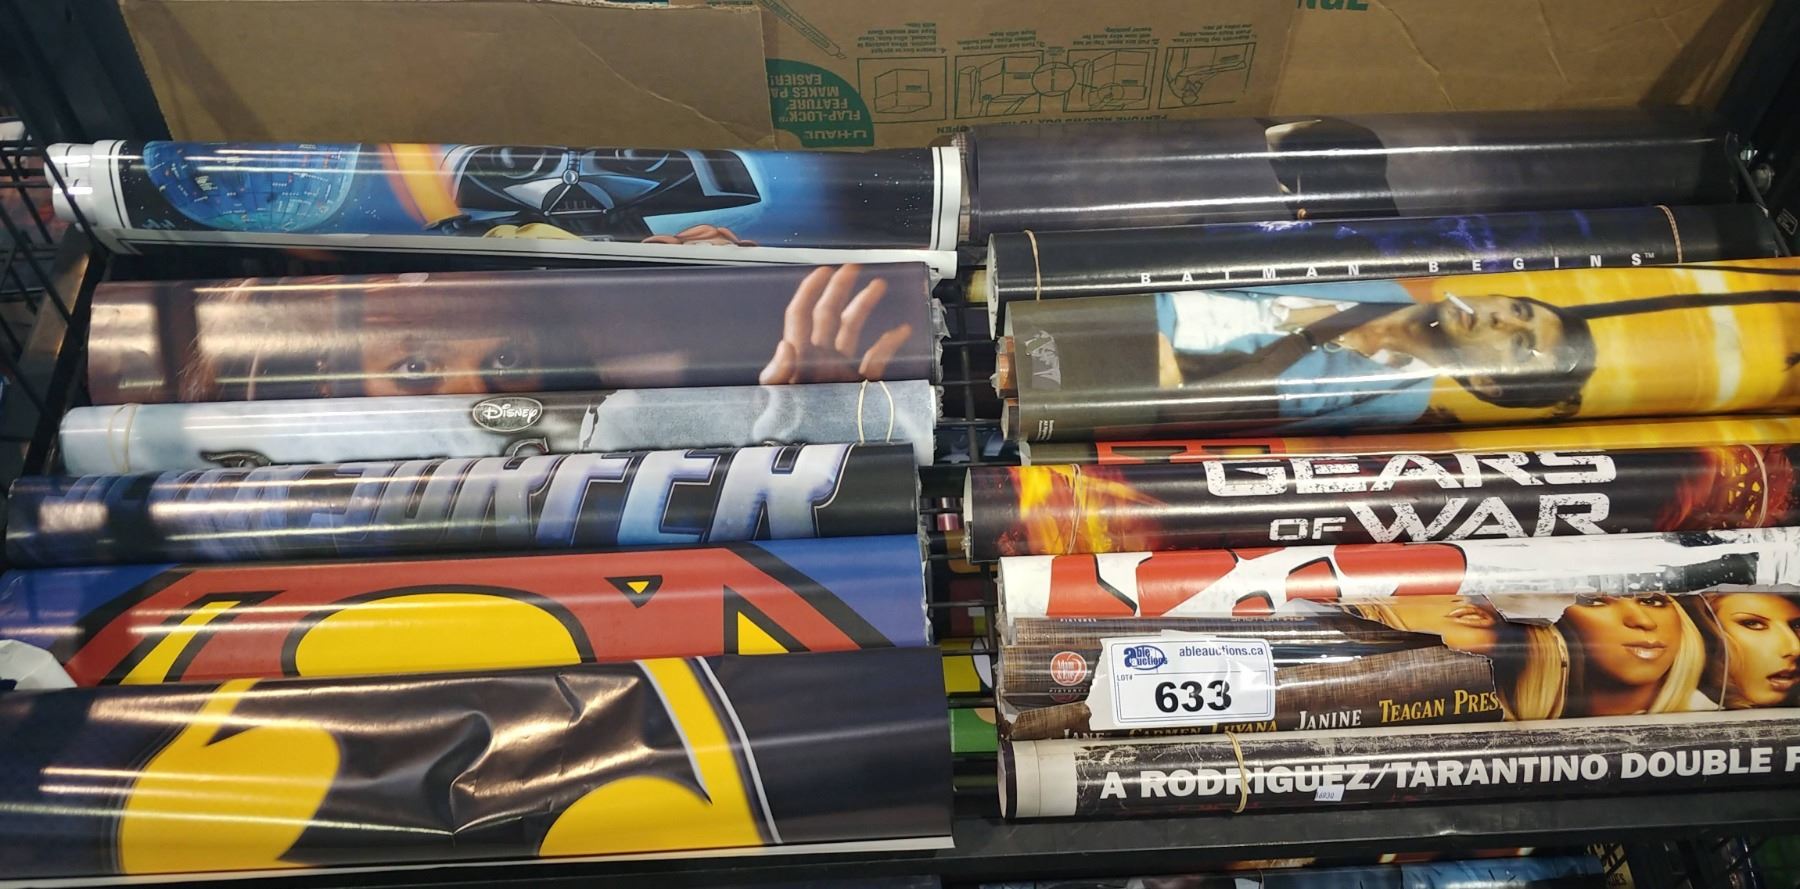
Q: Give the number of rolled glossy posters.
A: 14